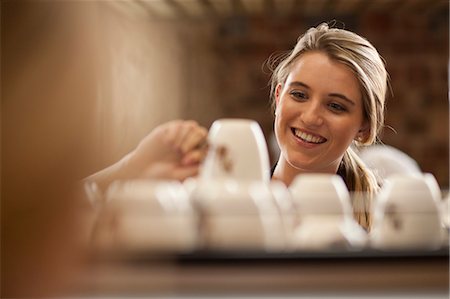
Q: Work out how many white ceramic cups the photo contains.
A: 5